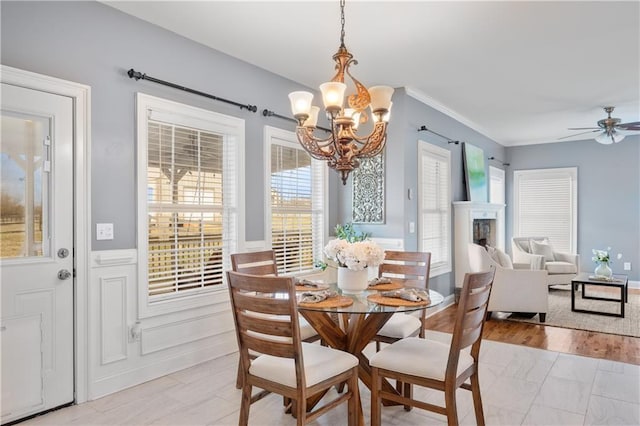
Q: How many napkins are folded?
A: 4